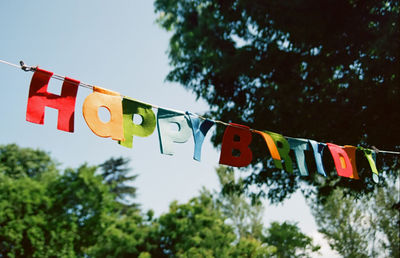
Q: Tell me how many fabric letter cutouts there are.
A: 13